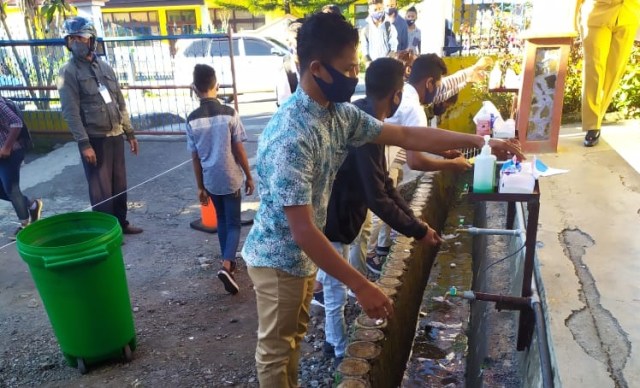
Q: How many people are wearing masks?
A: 7